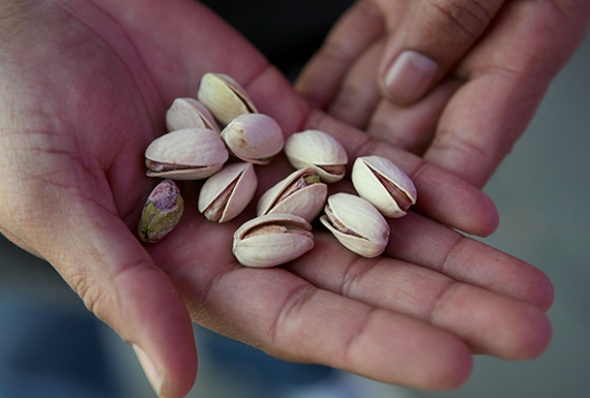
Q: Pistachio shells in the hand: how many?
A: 10